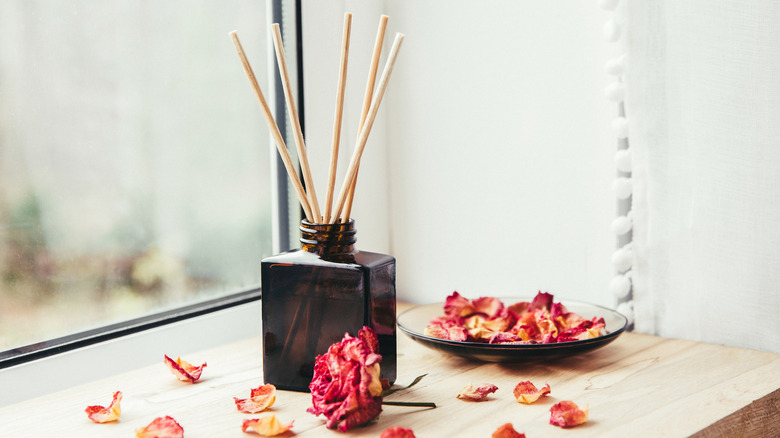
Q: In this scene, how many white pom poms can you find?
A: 11